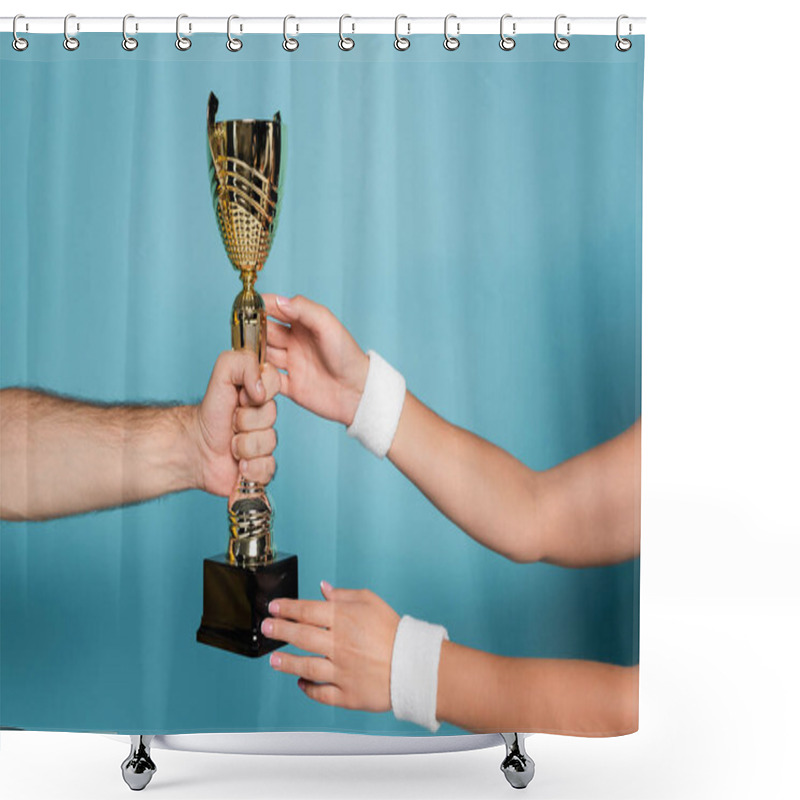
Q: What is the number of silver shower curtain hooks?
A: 12